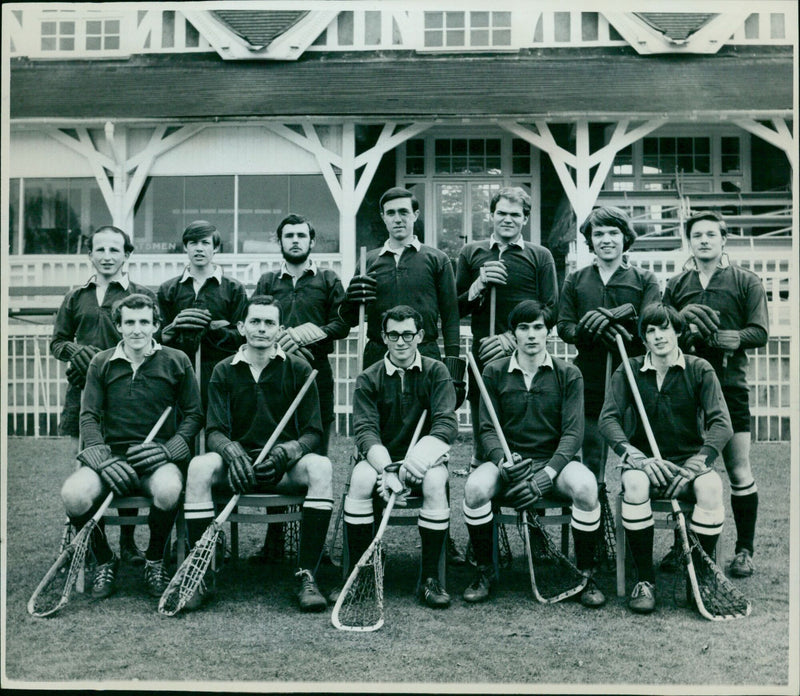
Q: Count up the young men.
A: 12